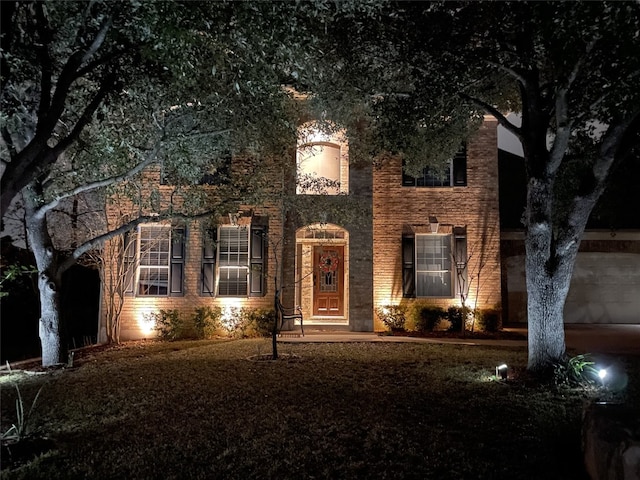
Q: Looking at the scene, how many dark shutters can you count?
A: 8